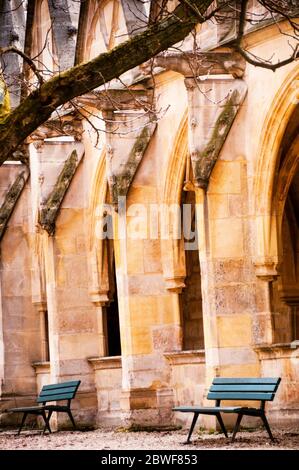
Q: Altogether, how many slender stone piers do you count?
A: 4